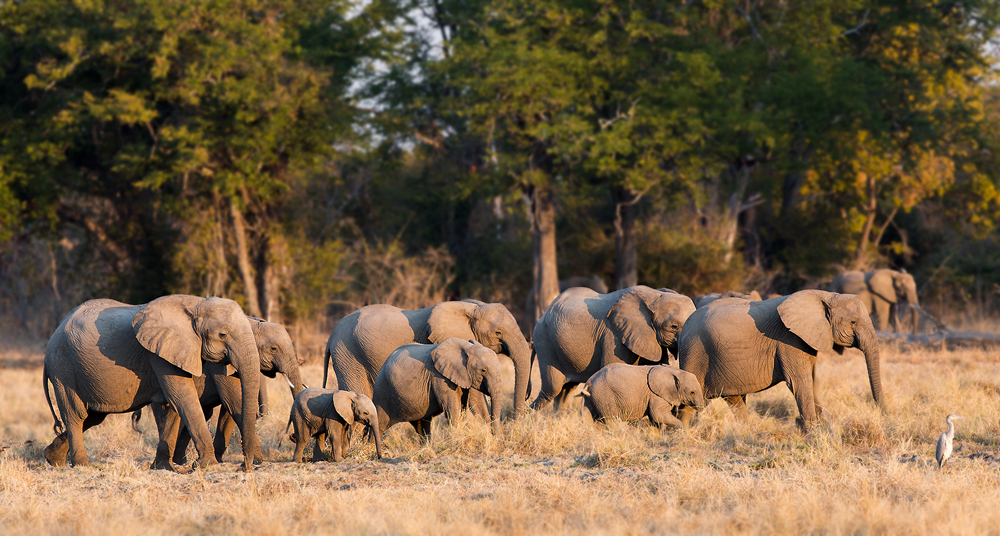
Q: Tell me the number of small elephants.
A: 3